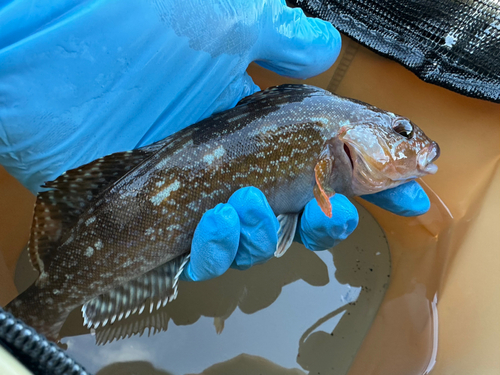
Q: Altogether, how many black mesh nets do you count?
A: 1